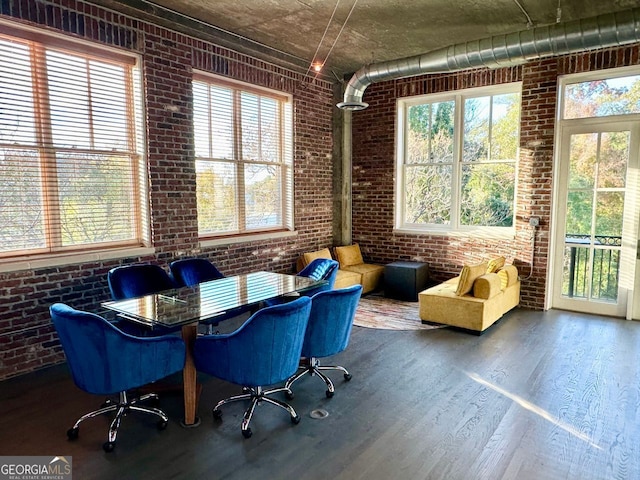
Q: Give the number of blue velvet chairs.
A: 6